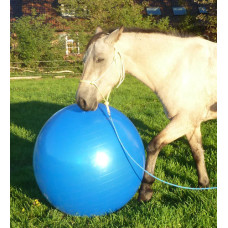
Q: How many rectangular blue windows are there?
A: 3